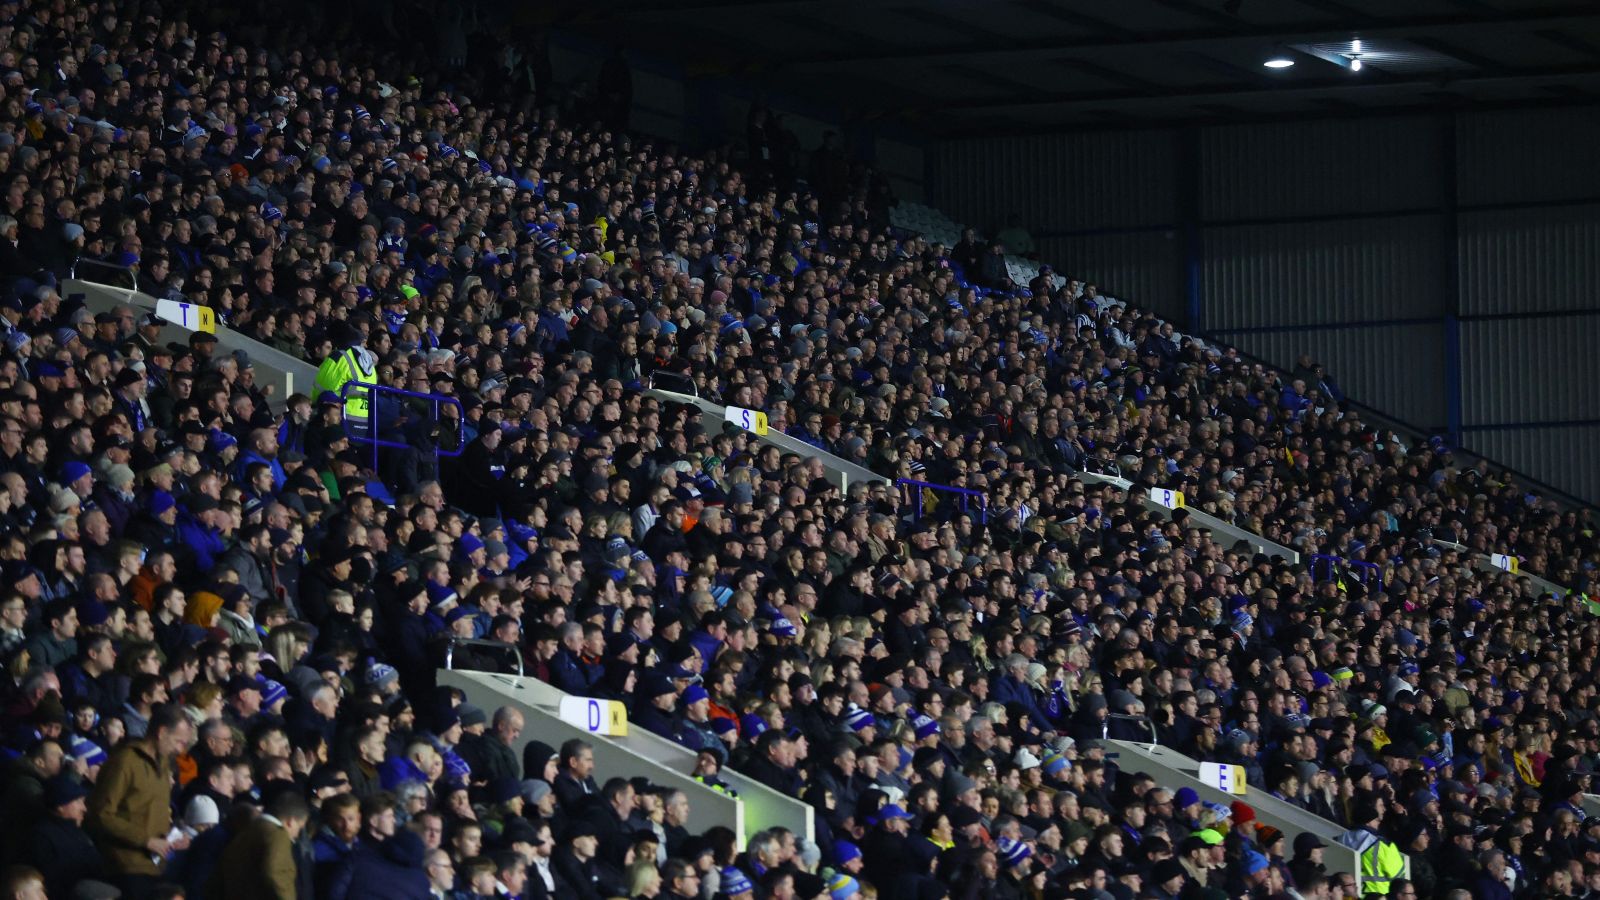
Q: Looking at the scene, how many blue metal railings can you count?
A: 3